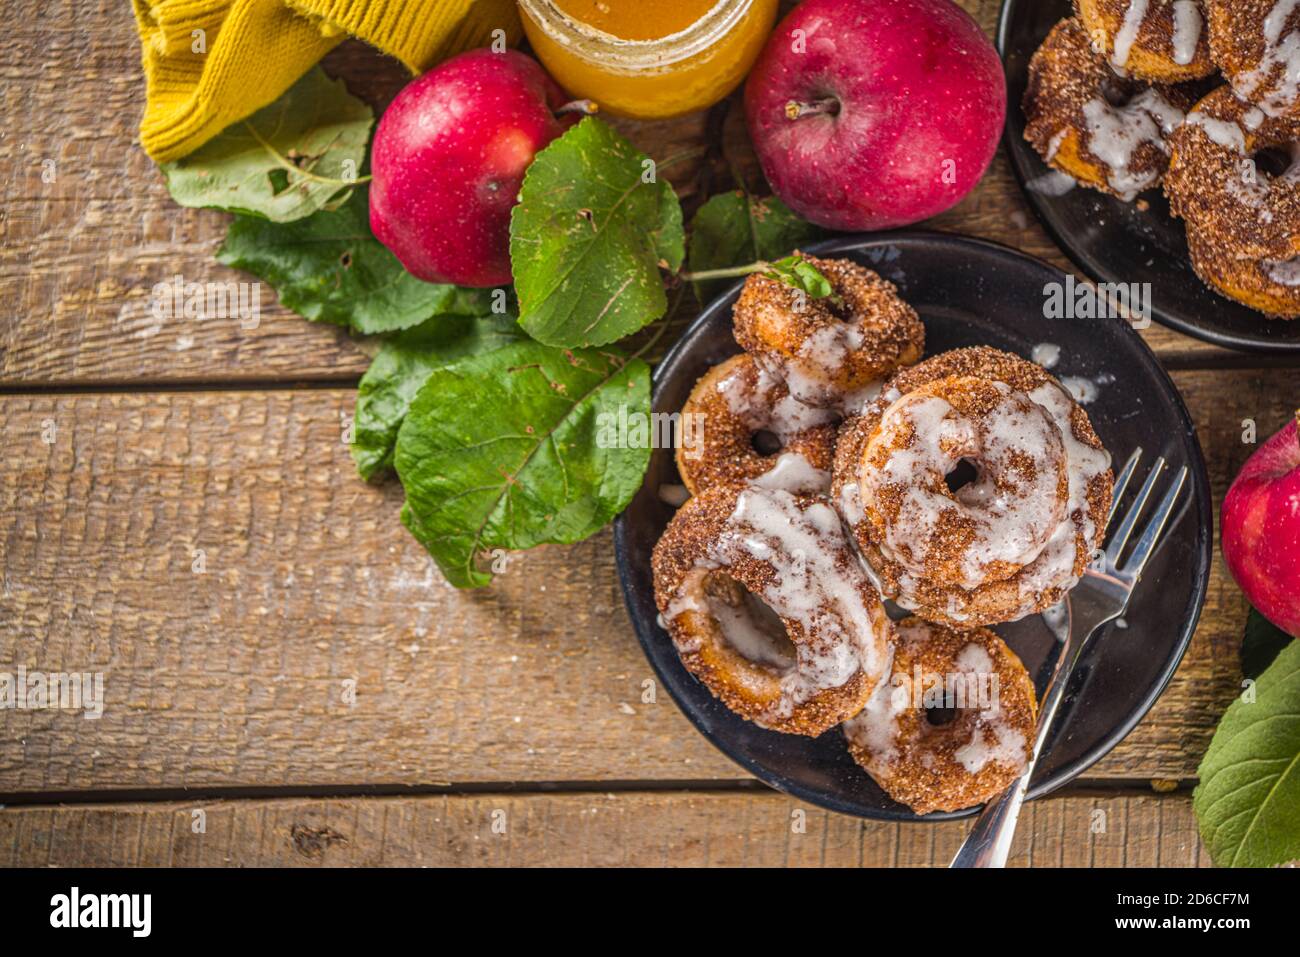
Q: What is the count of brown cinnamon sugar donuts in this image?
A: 11